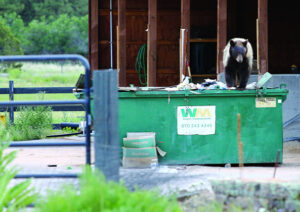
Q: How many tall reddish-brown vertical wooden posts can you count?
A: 6